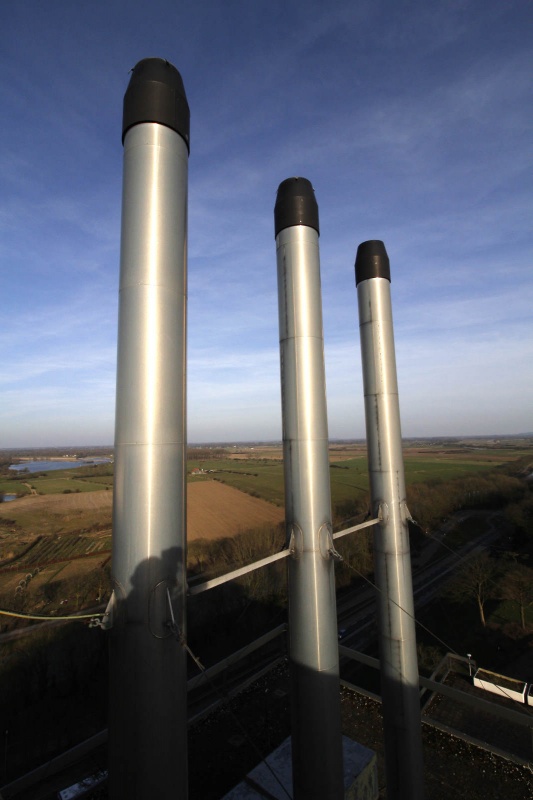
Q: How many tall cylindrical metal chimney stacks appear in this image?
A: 3